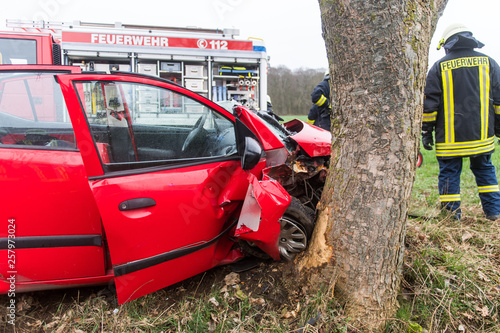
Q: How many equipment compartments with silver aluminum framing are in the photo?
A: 3